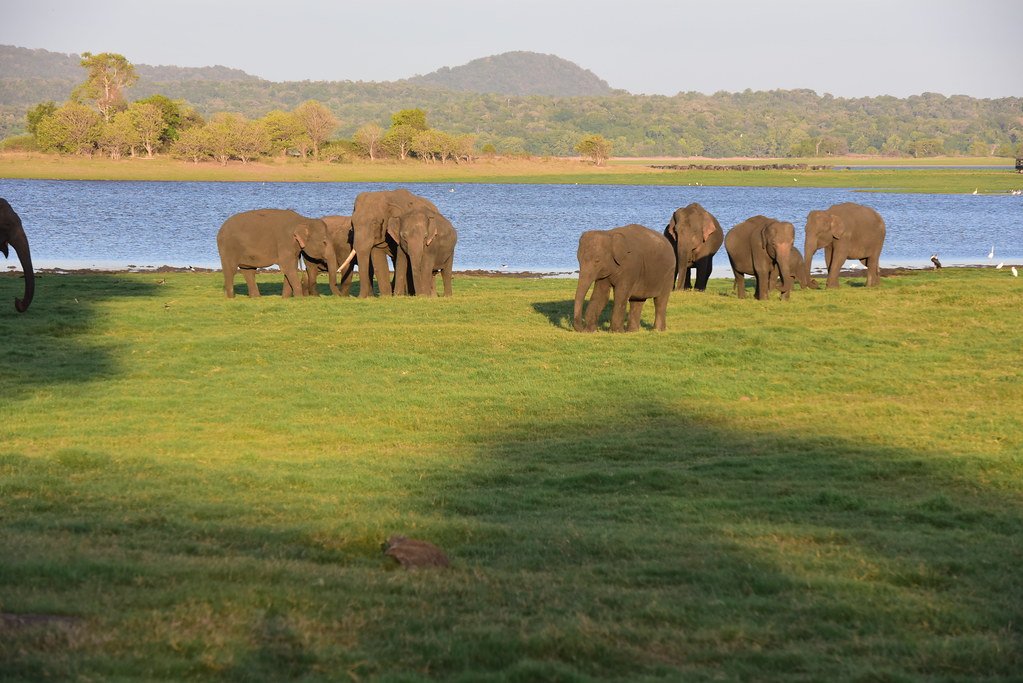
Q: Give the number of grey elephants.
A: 10